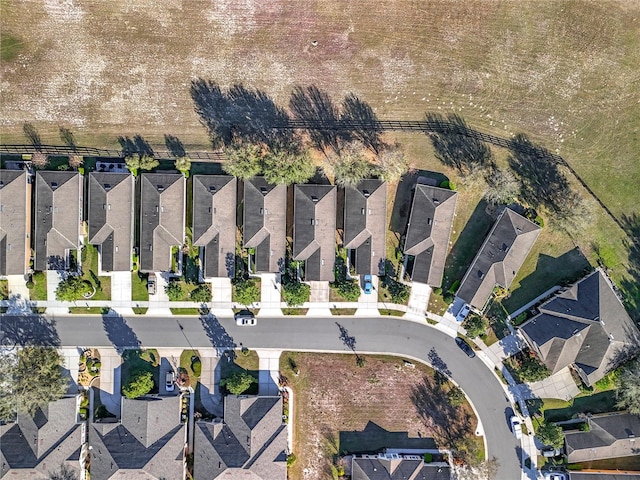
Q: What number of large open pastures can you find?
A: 1